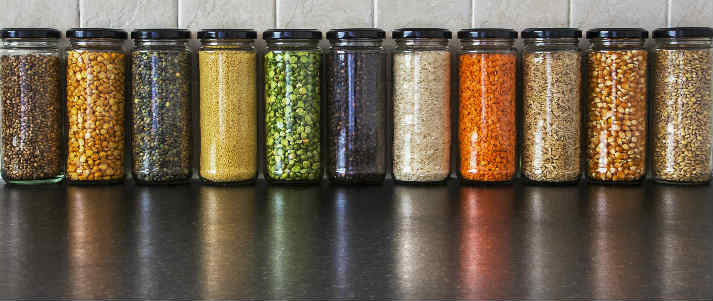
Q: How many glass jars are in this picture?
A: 11